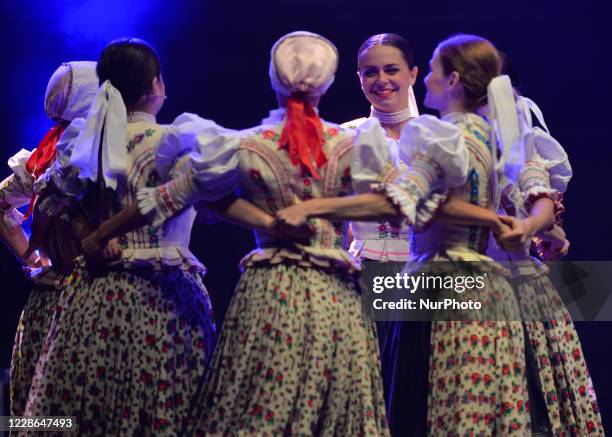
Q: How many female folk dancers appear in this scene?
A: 6